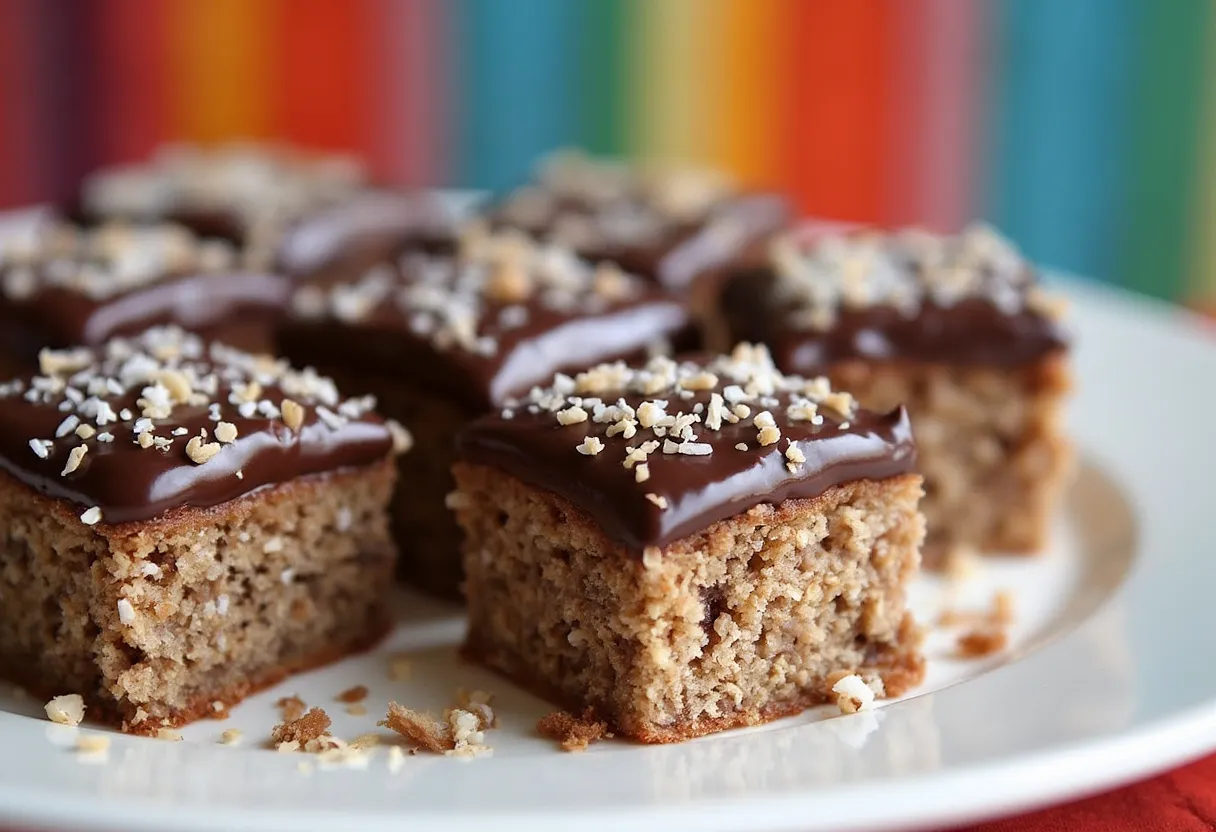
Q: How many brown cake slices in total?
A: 7